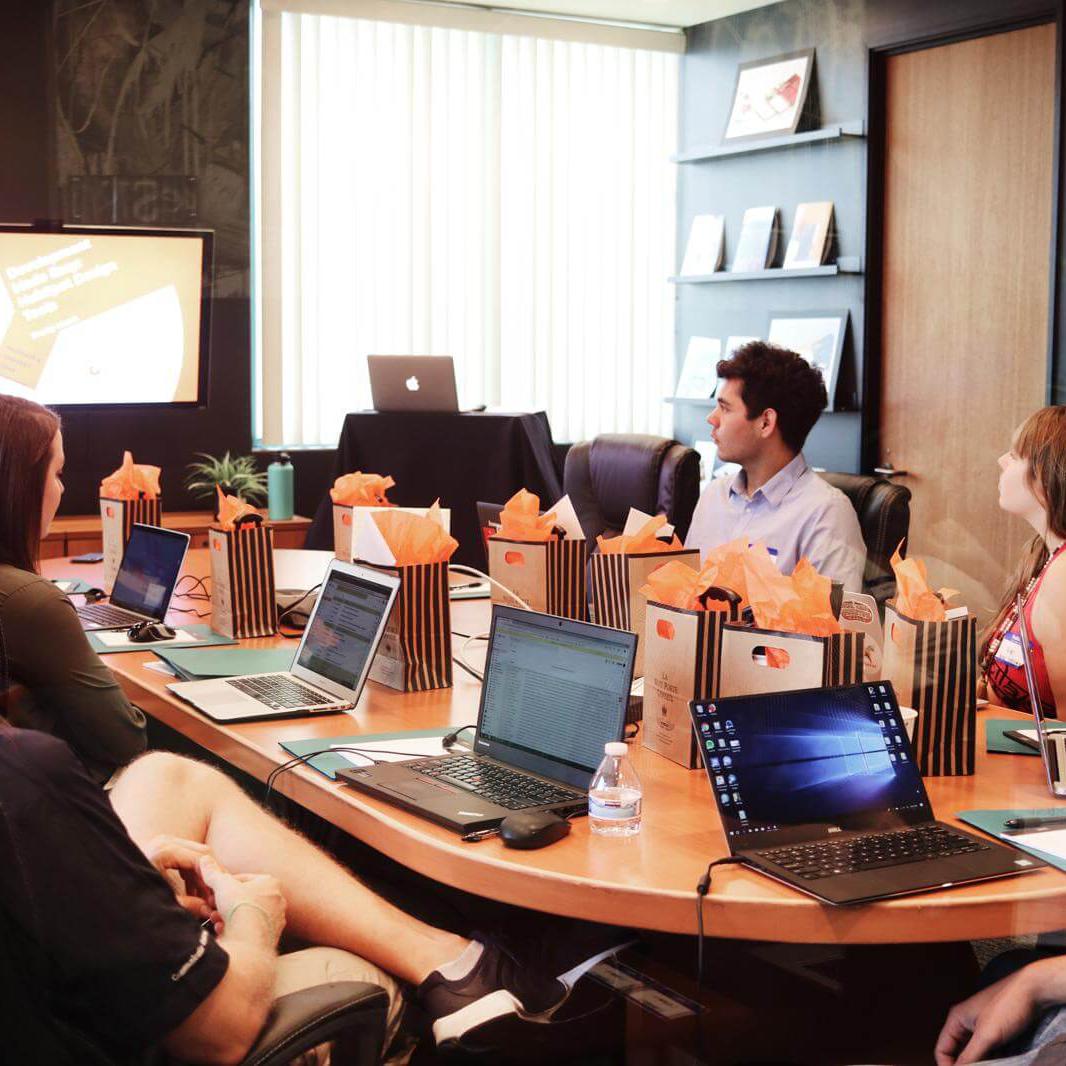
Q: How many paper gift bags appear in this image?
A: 9